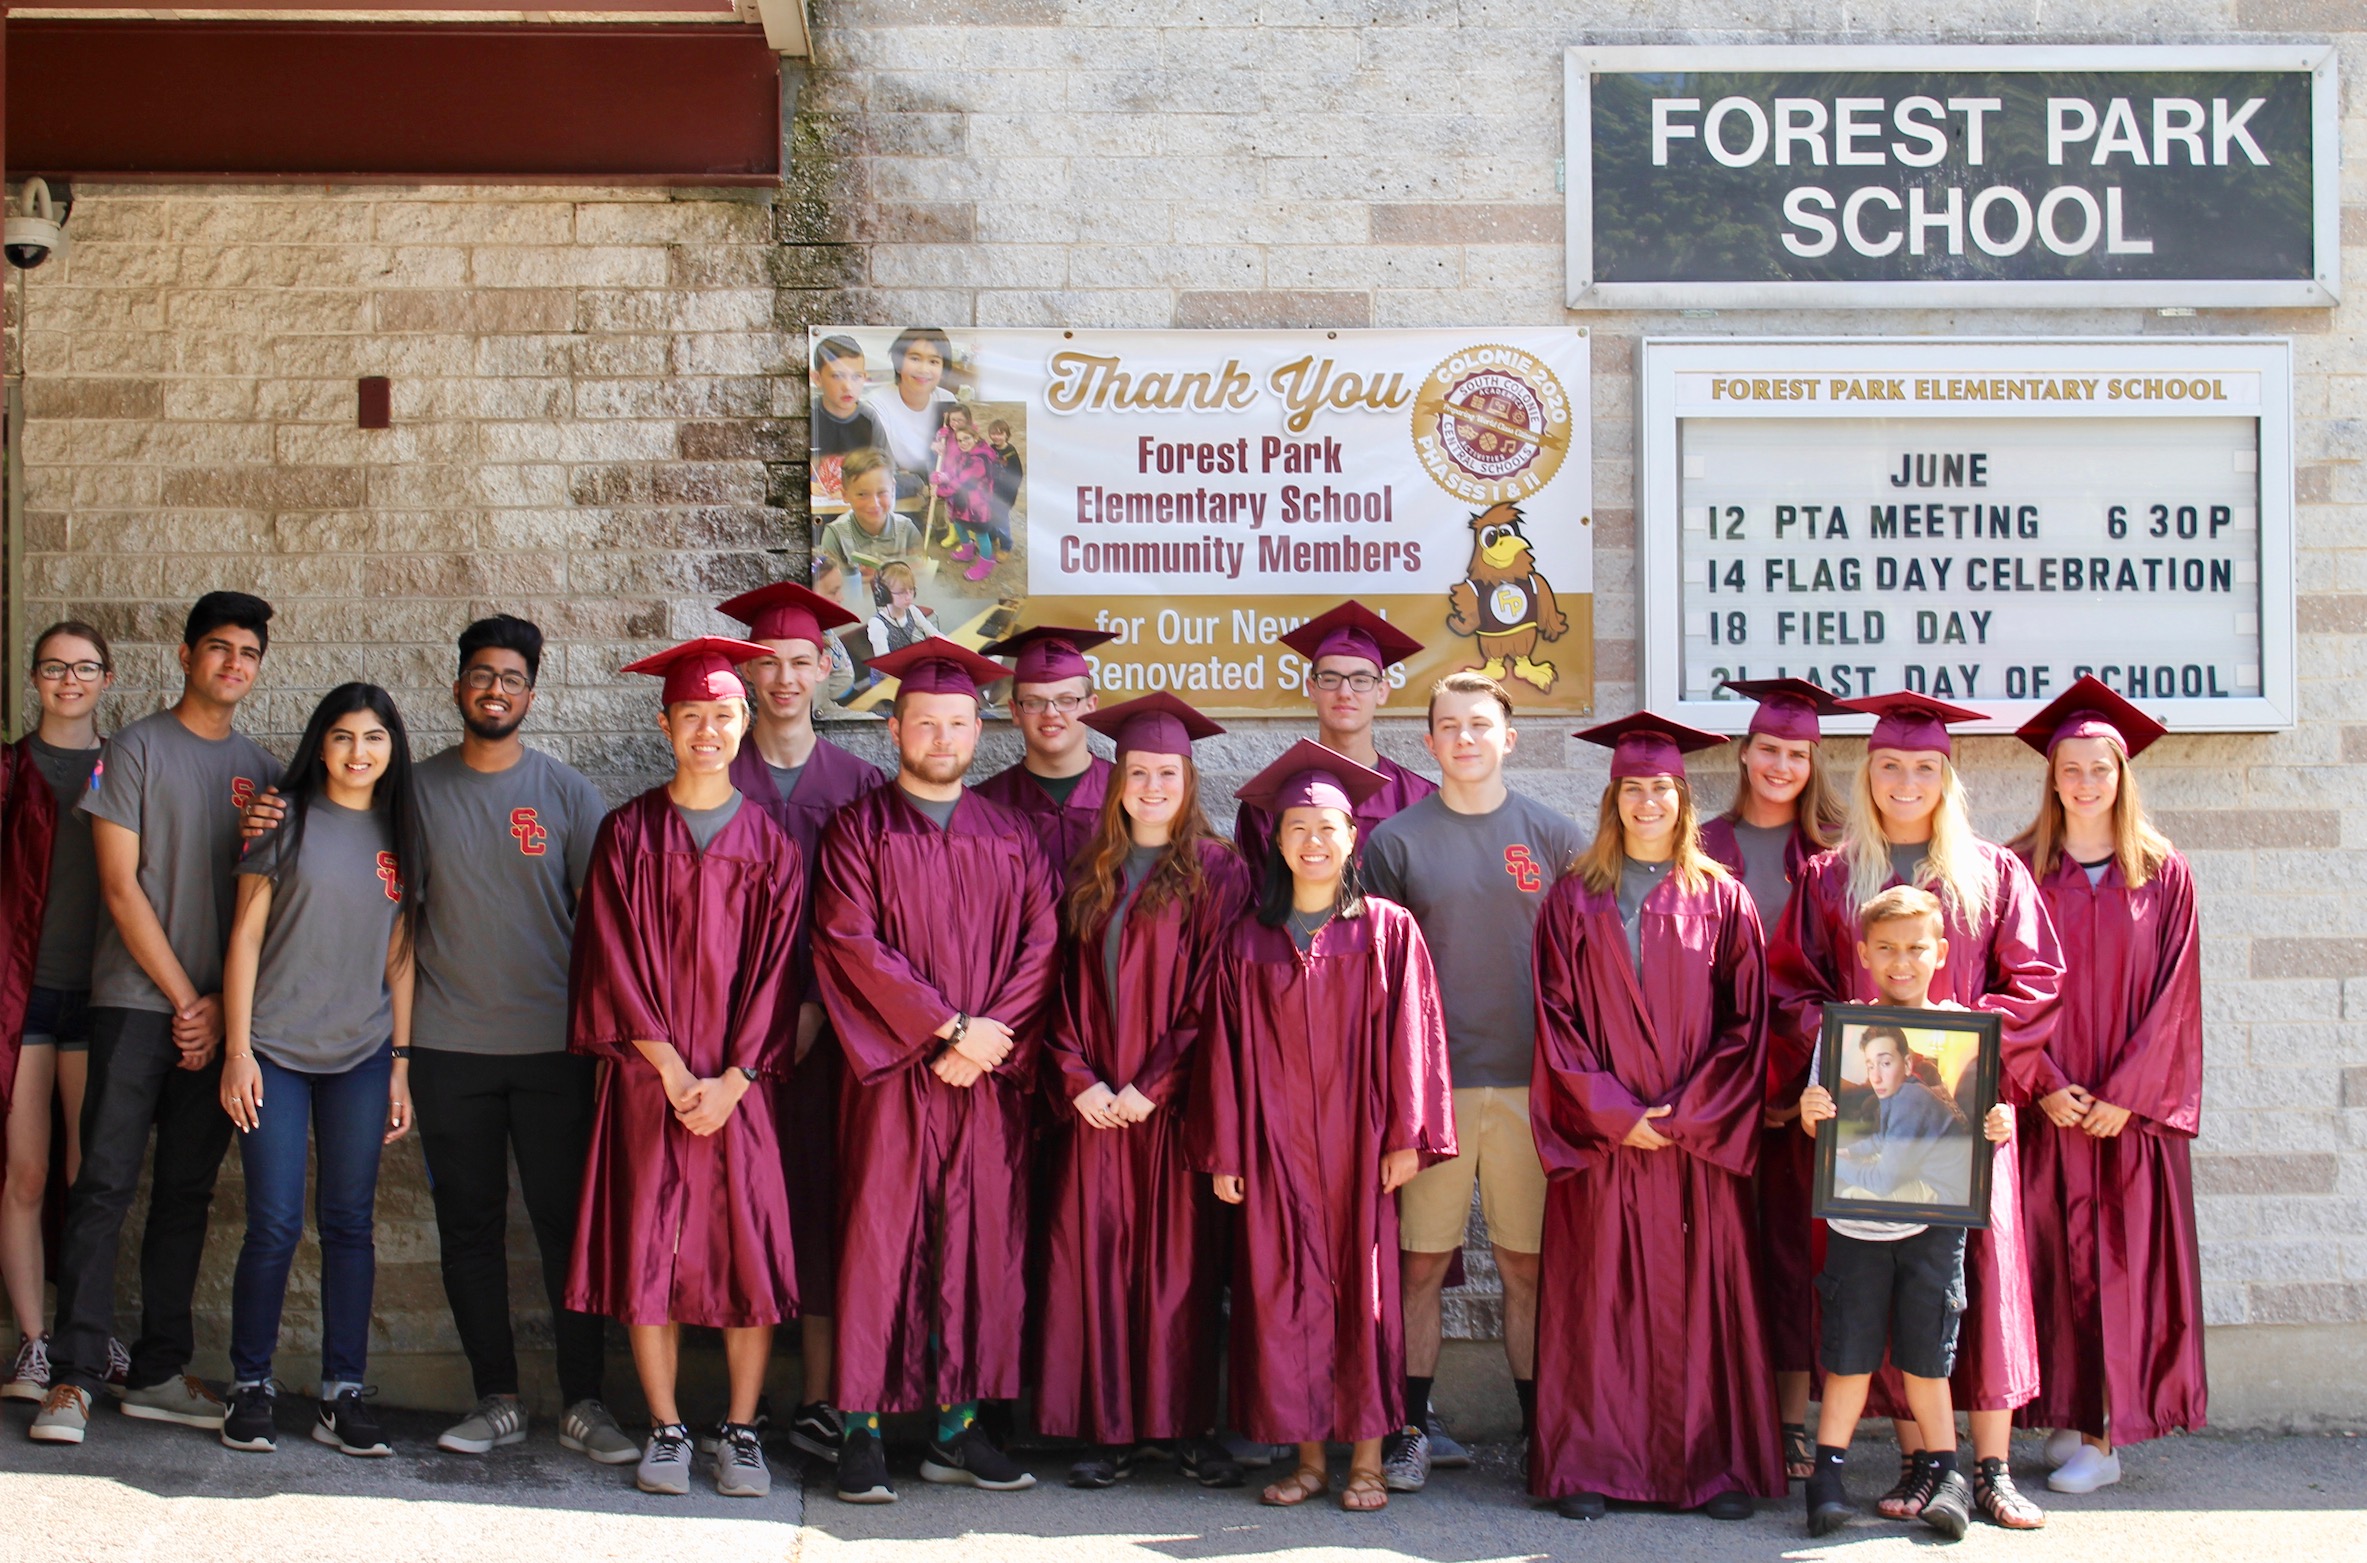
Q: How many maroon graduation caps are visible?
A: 11